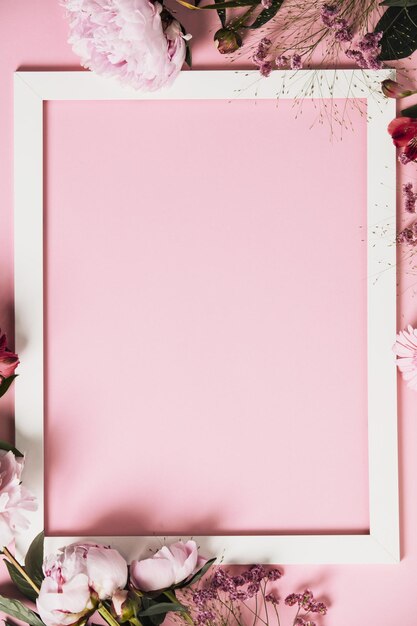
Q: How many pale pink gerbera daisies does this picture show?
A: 1